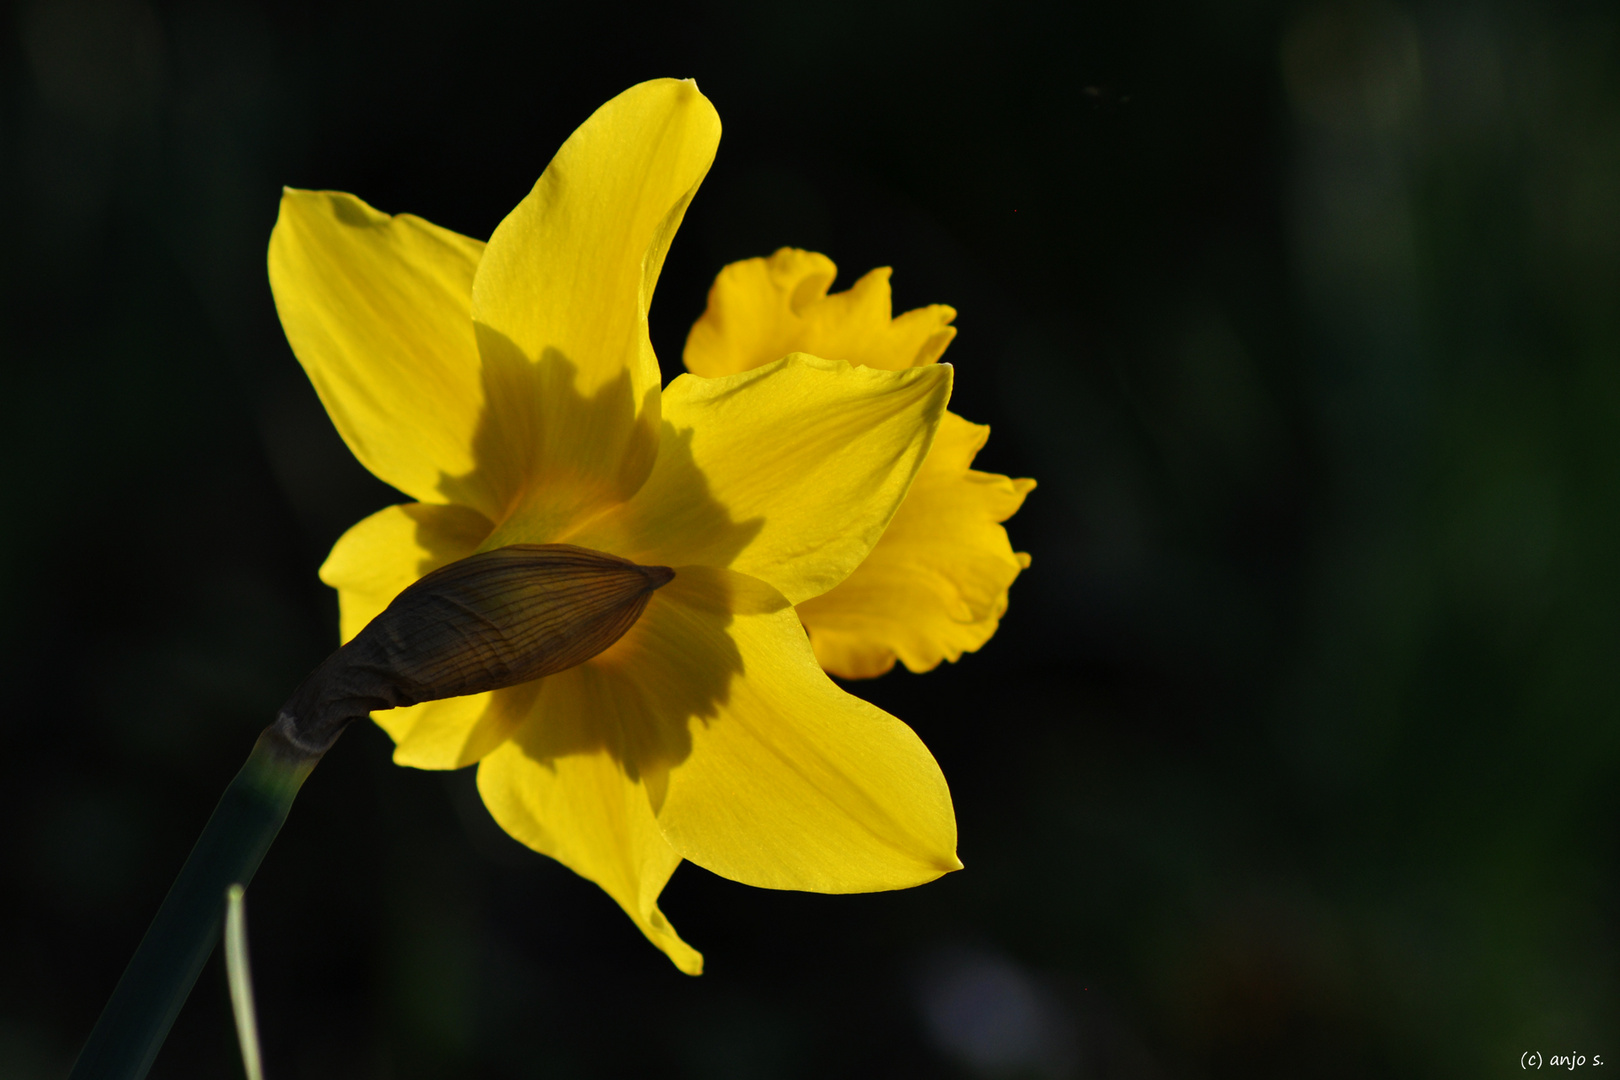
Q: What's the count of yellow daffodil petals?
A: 6